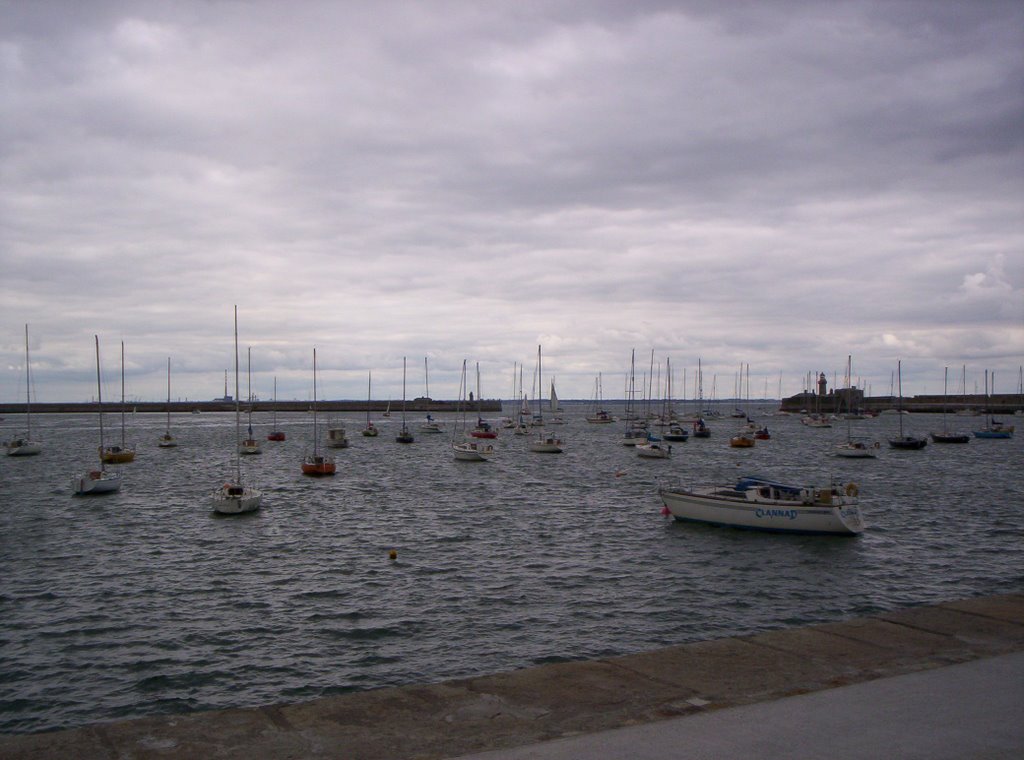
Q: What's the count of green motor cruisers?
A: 0